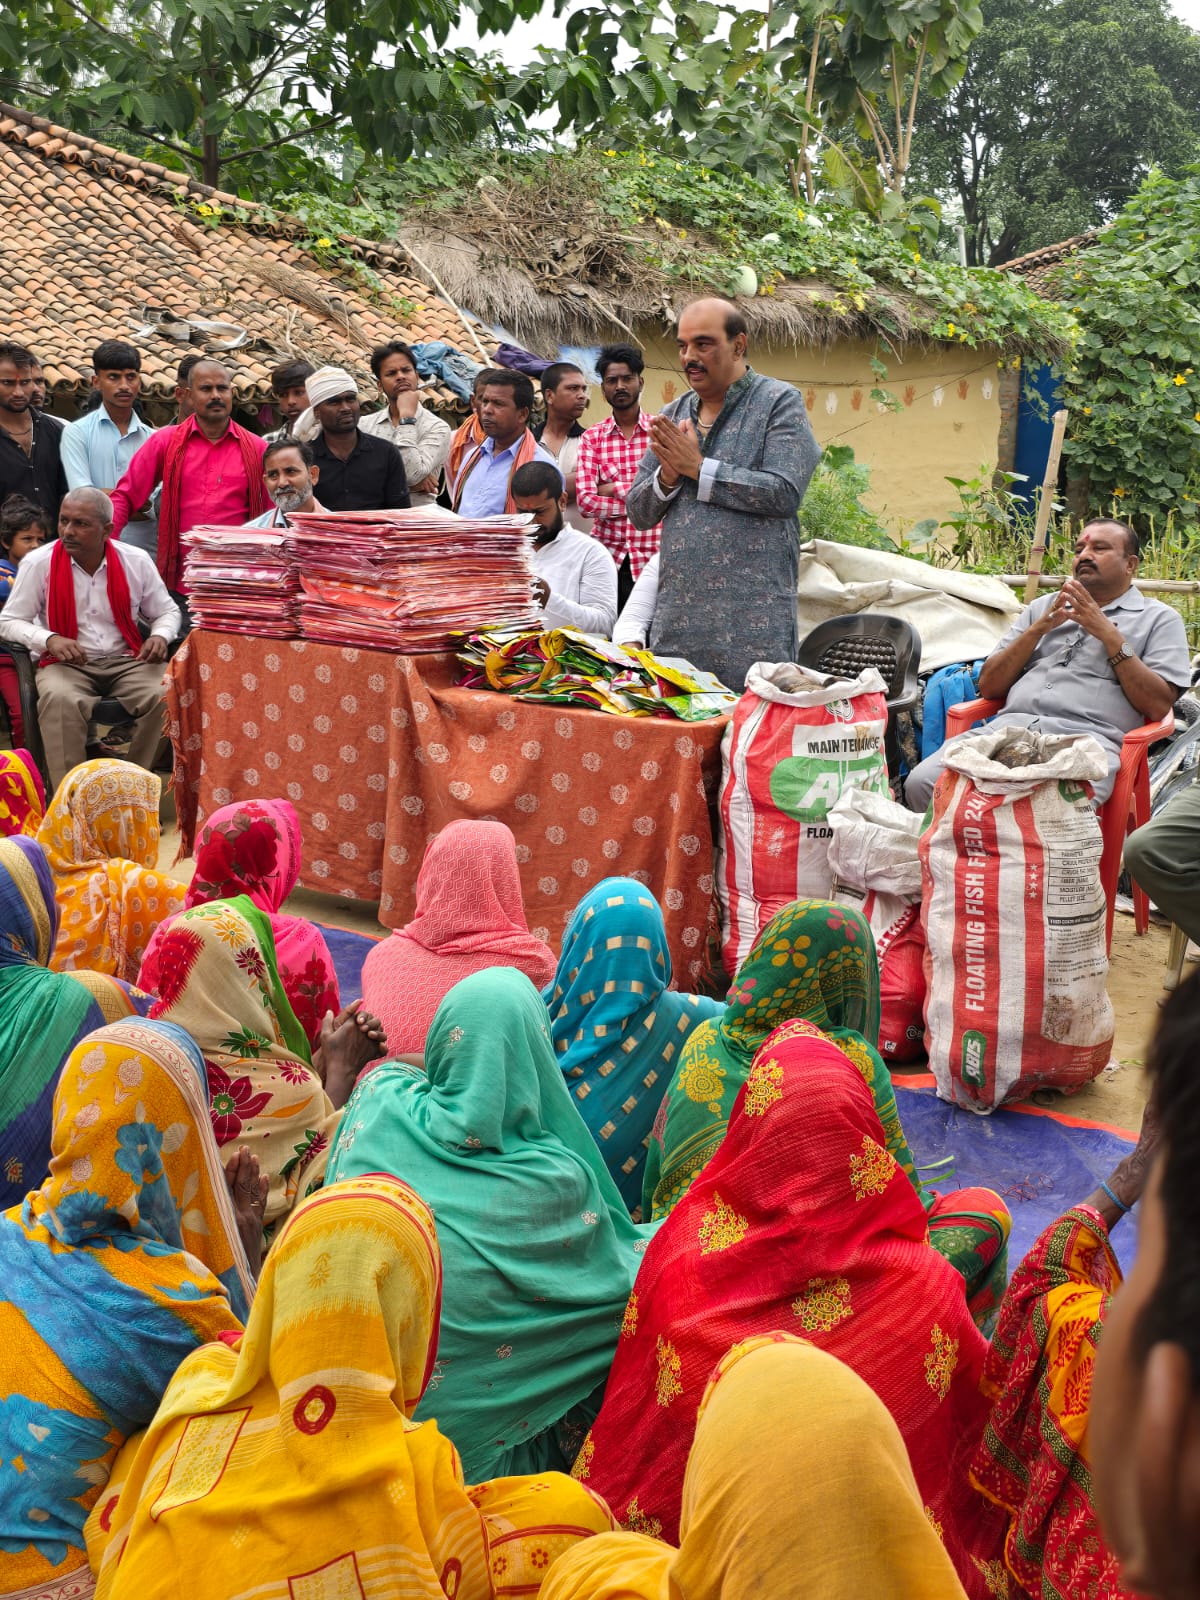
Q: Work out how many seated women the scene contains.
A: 14